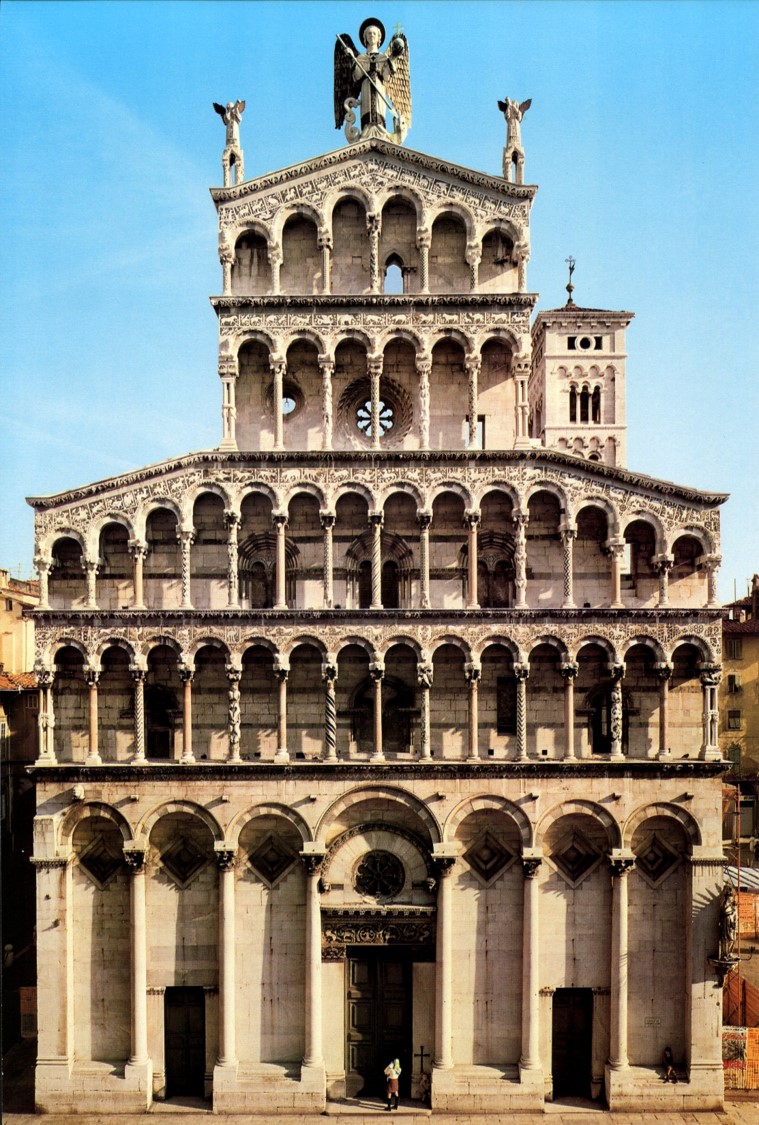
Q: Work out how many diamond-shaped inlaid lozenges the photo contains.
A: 6